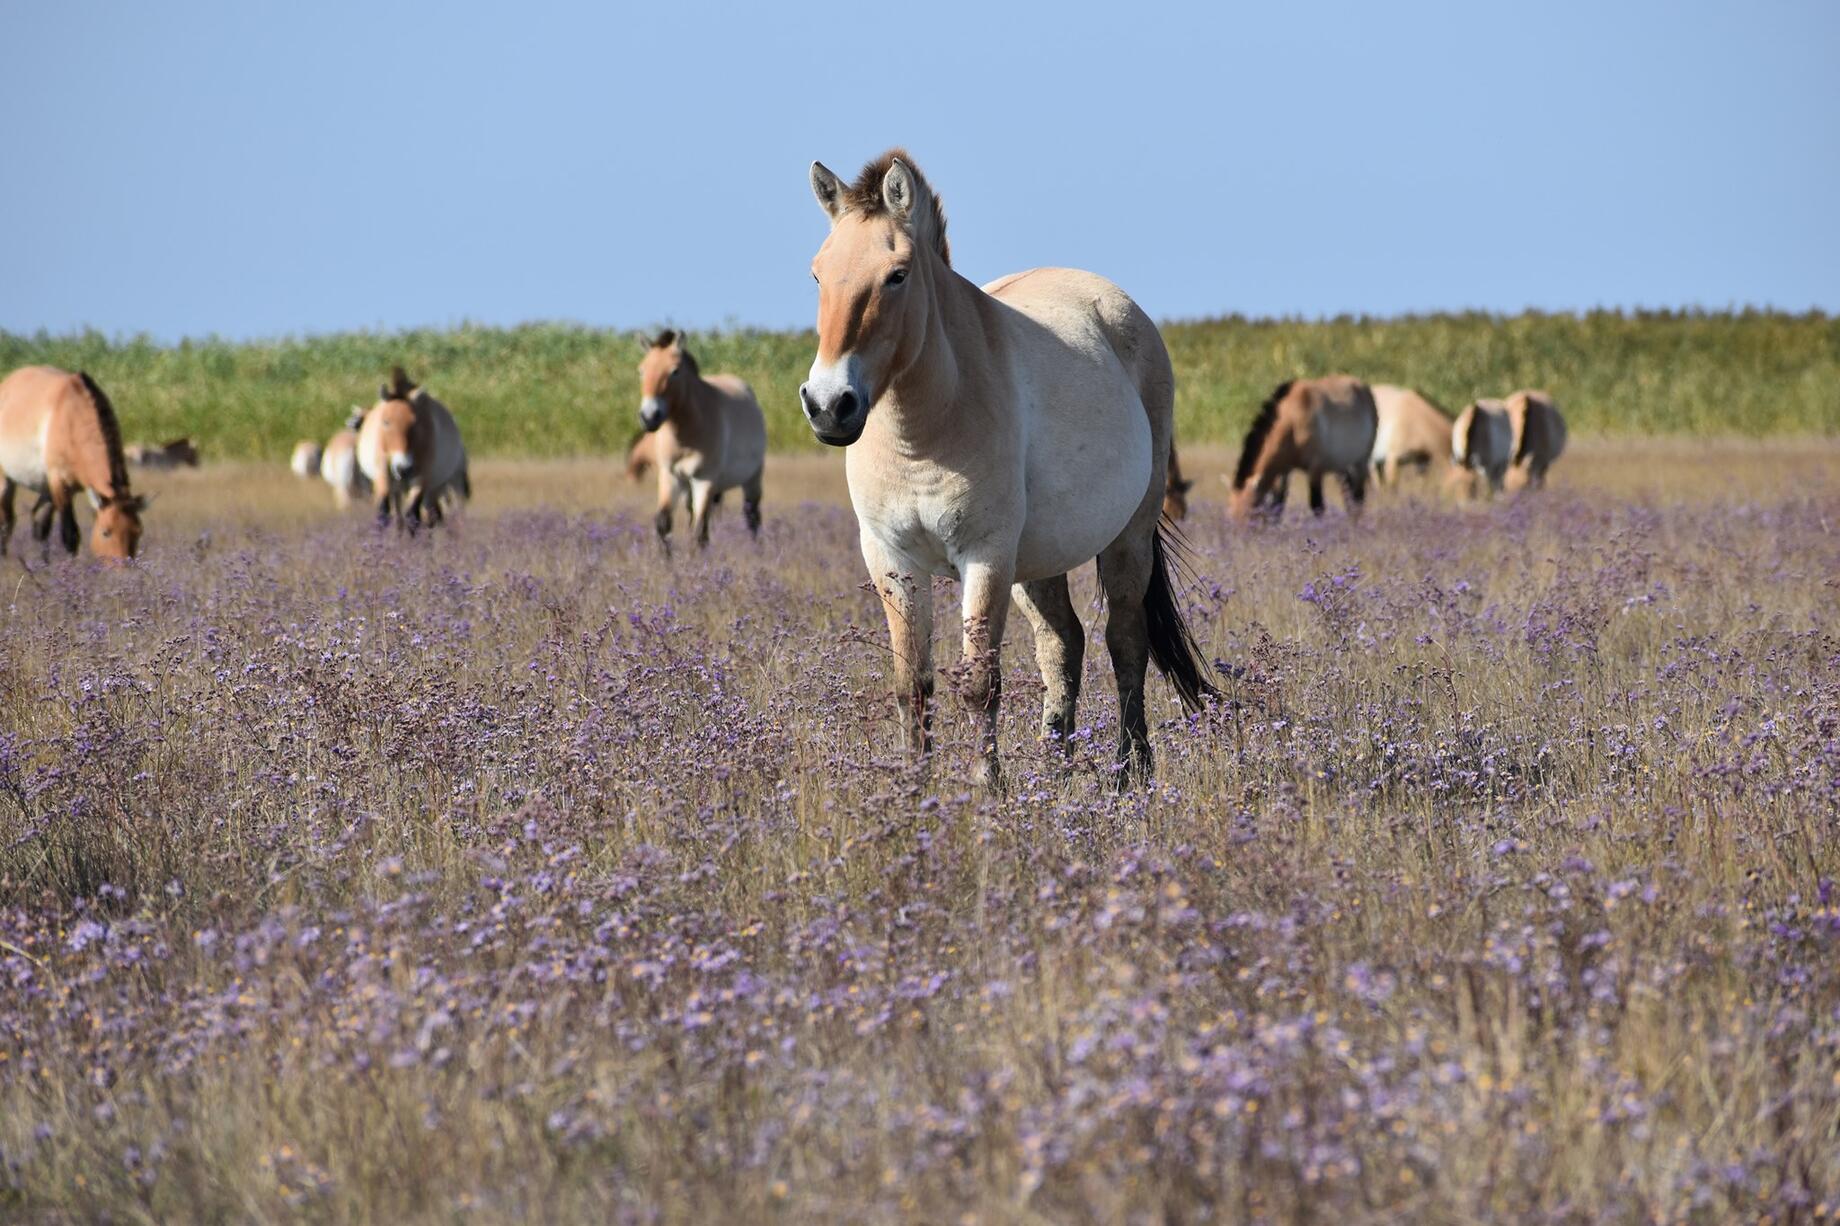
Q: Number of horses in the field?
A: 13